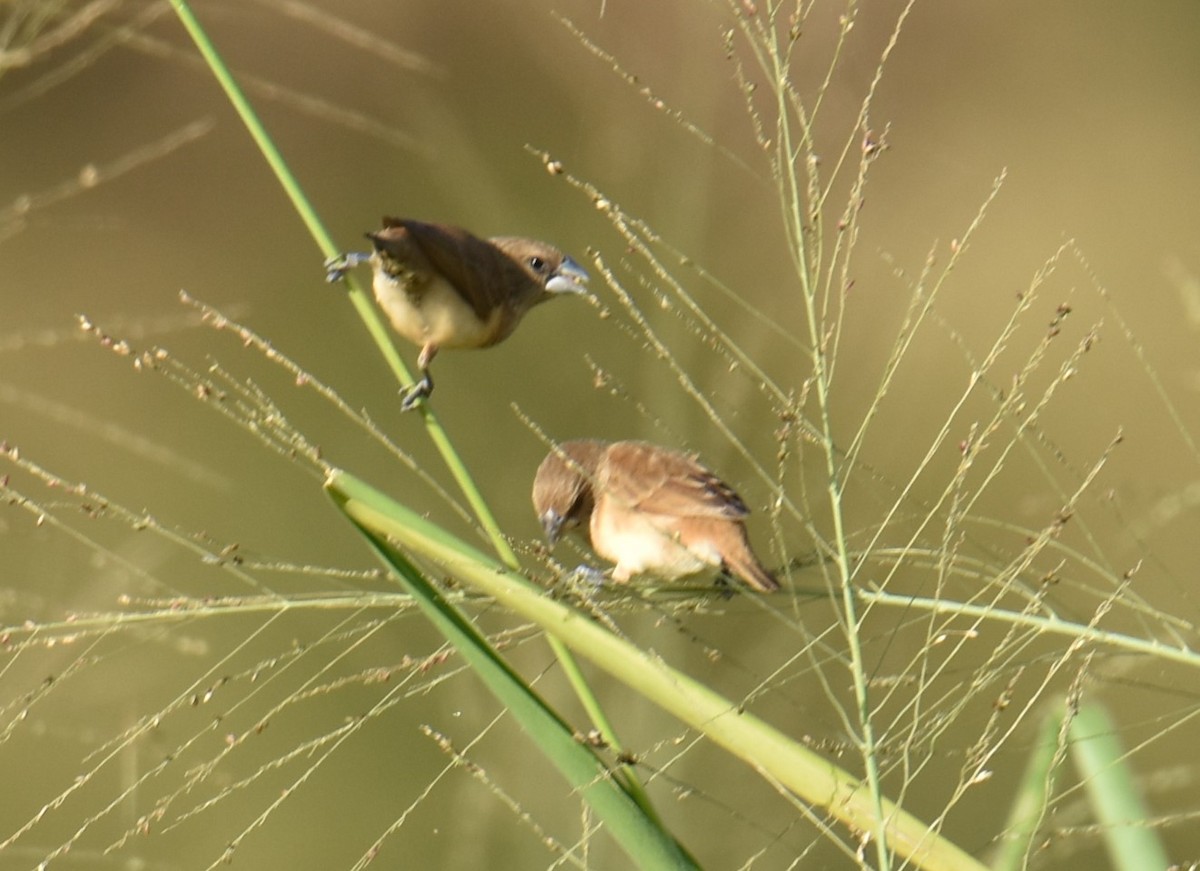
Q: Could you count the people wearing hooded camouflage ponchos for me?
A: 0